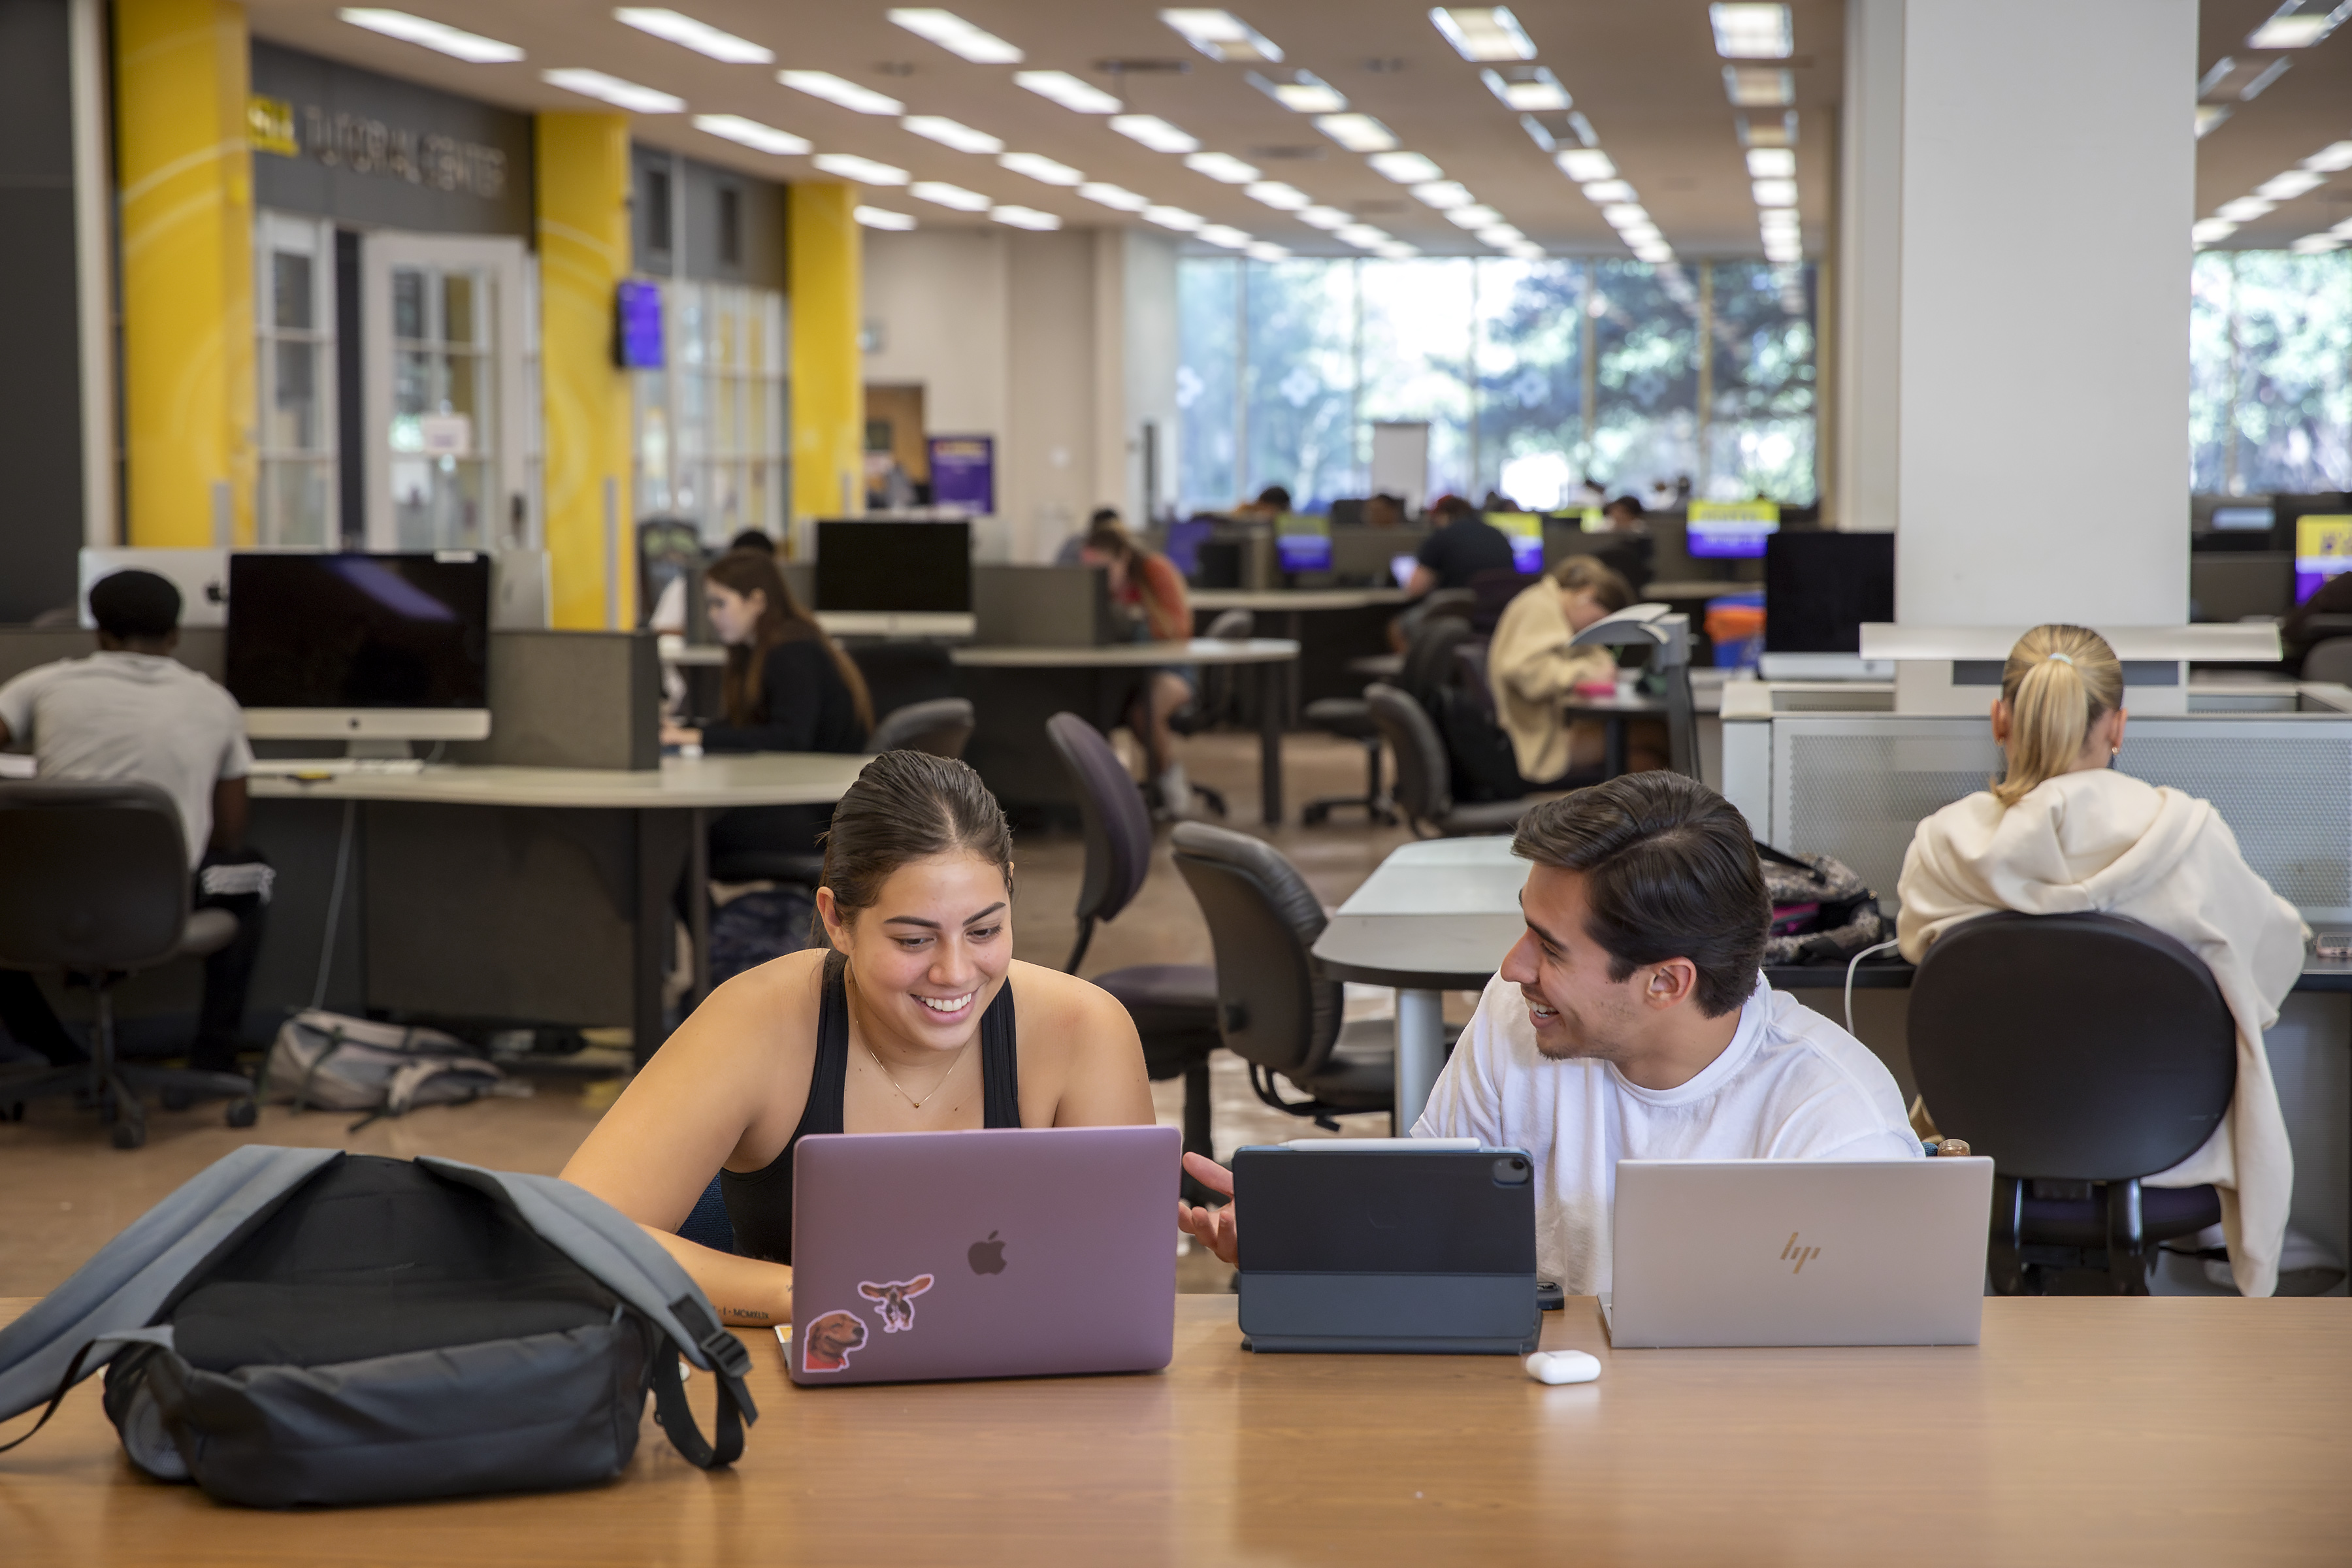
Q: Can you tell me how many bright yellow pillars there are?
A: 3